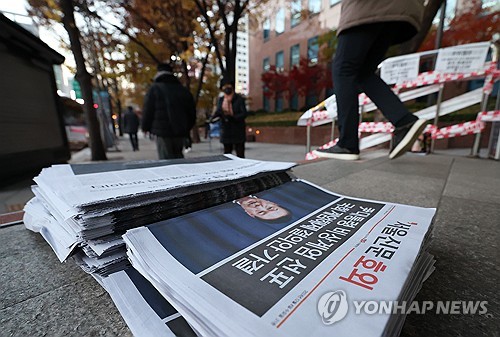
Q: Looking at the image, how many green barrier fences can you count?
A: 0